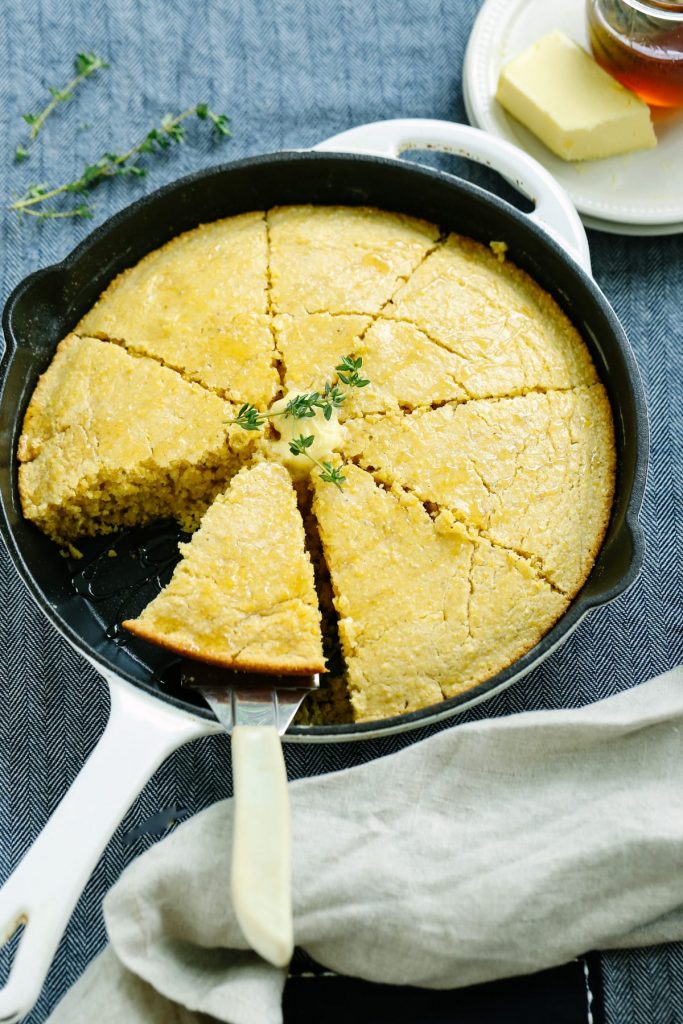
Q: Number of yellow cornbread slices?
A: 7